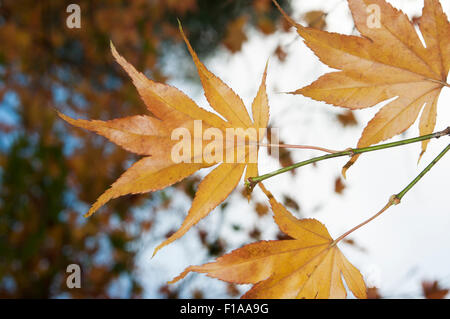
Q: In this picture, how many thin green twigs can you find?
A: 2